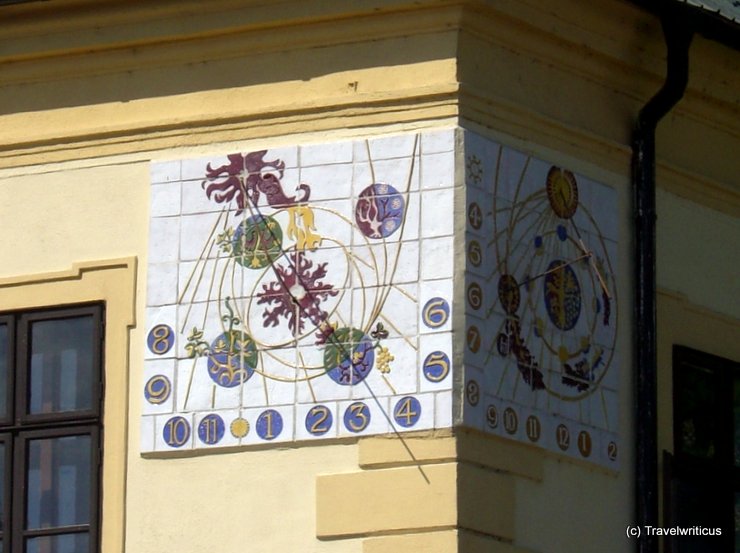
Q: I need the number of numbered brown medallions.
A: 11